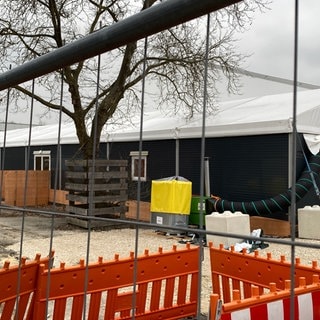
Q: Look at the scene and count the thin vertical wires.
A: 7